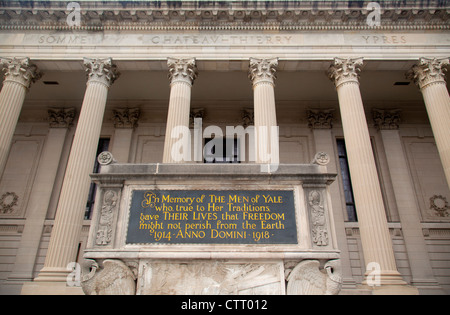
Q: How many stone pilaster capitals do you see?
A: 6